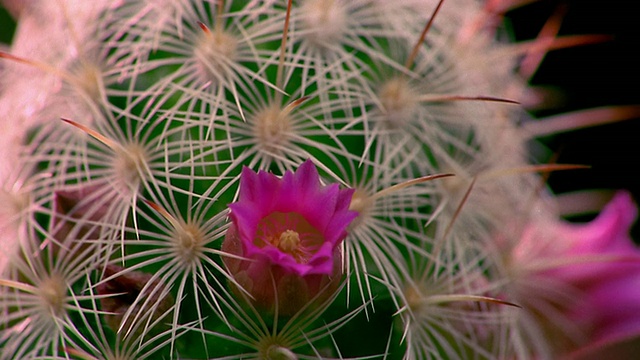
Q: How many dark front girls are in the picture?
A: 0